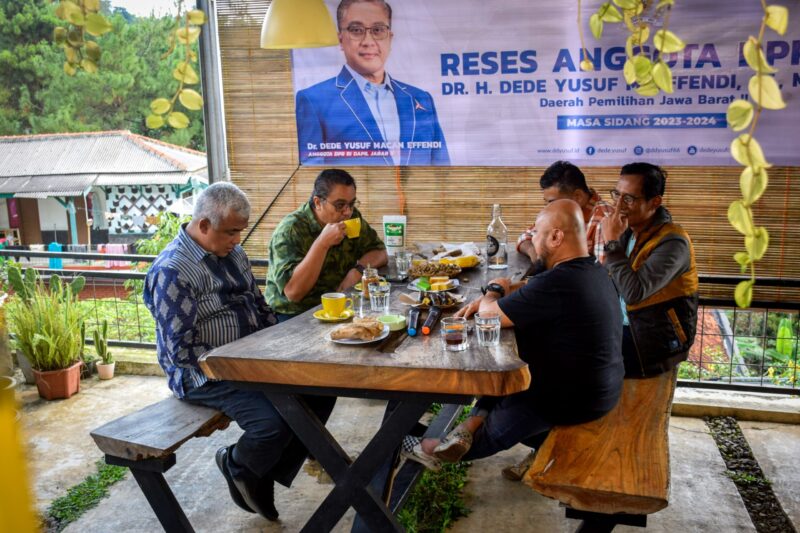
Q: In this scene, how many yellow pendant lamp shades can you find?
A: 1